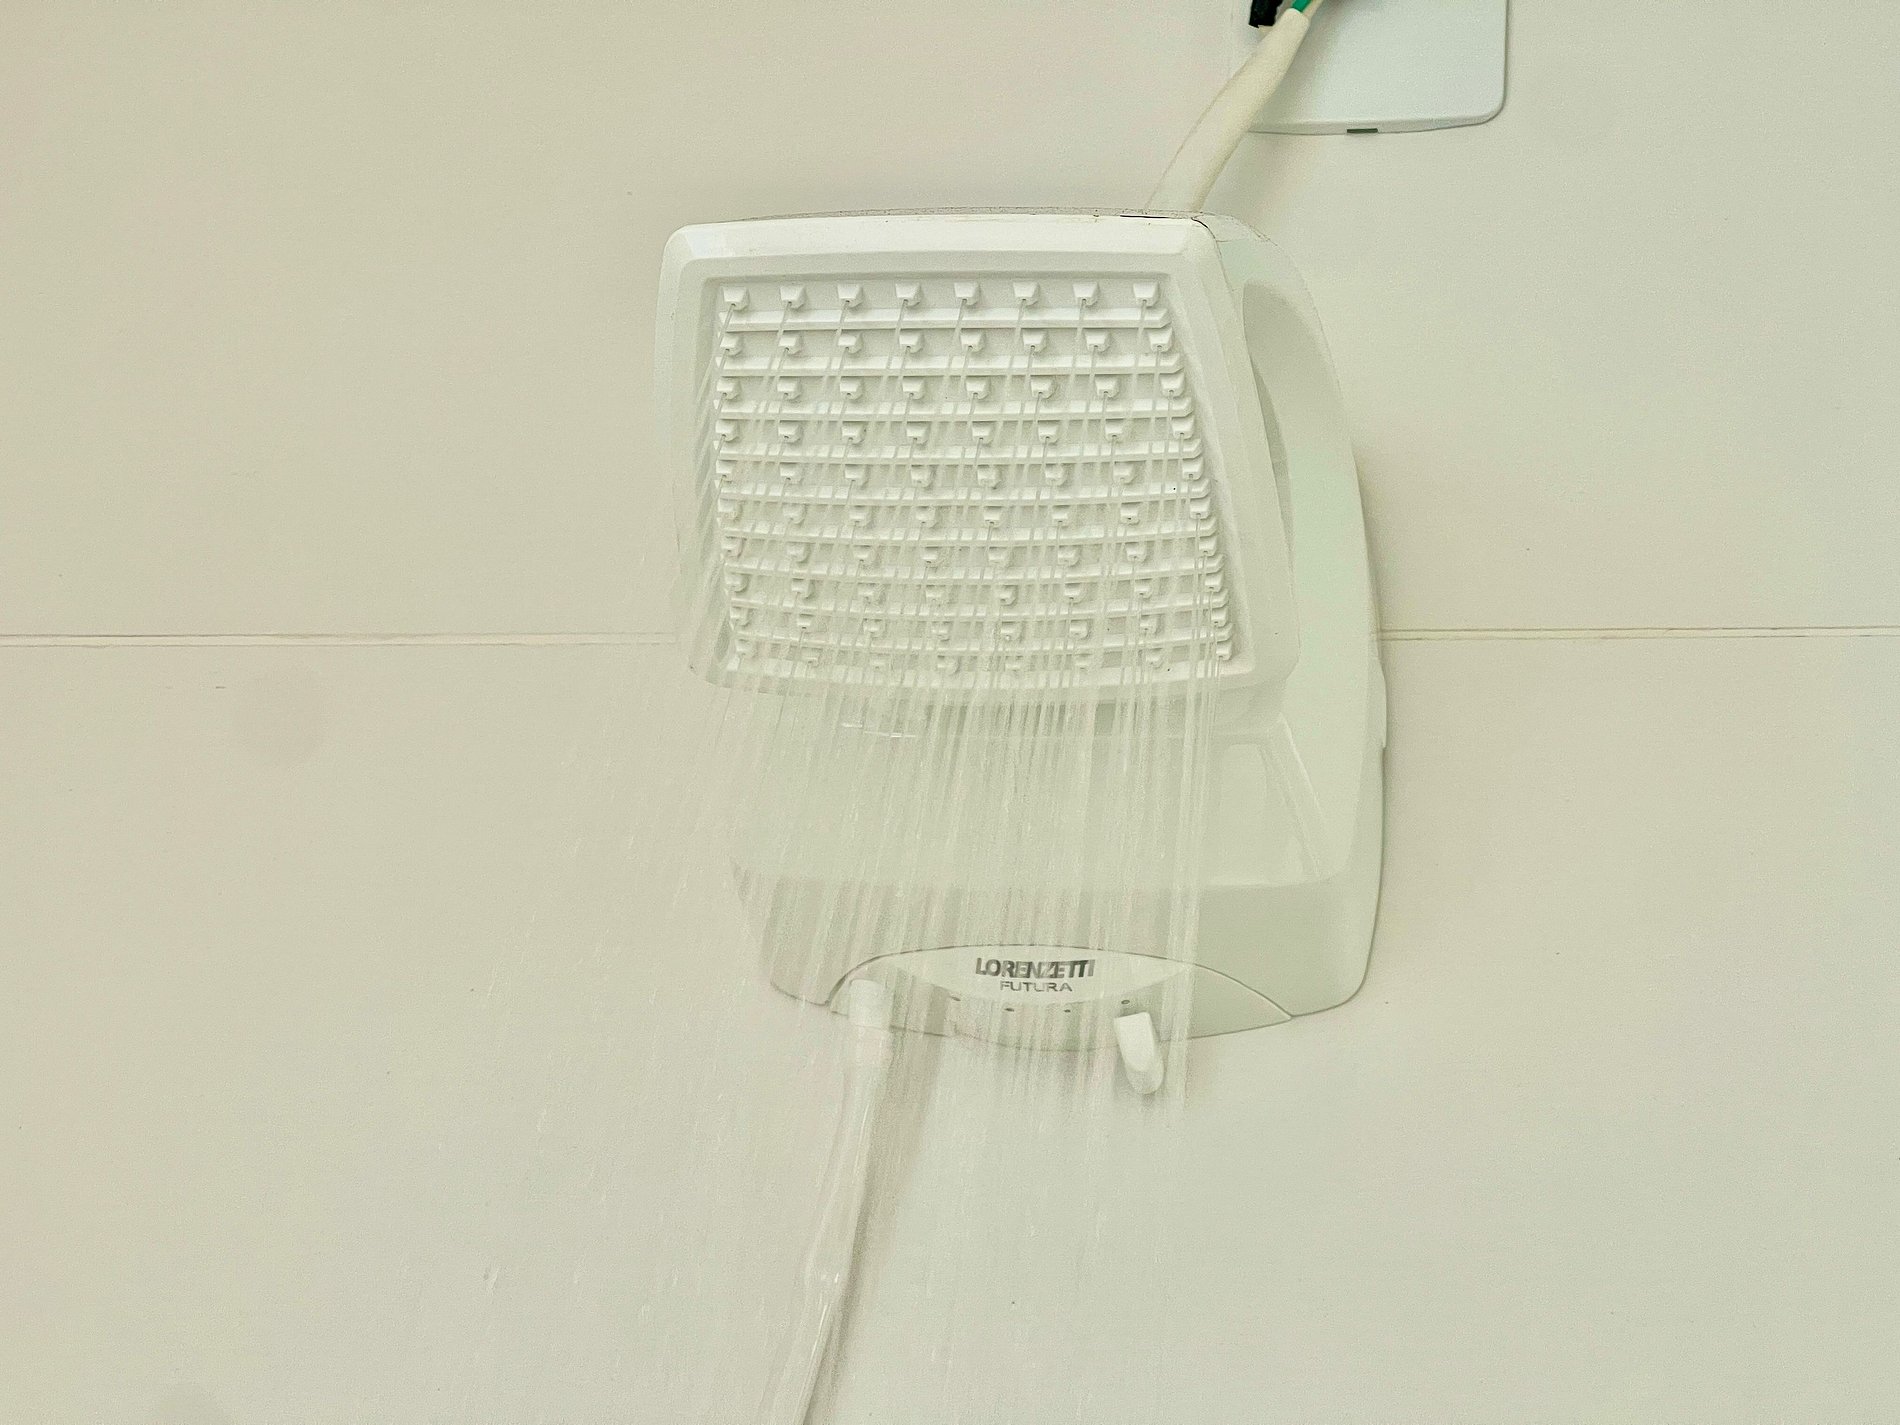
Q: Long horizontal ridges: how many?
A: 9